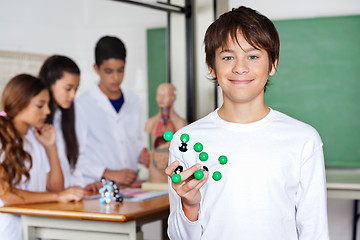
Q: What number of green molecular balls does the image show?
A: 8